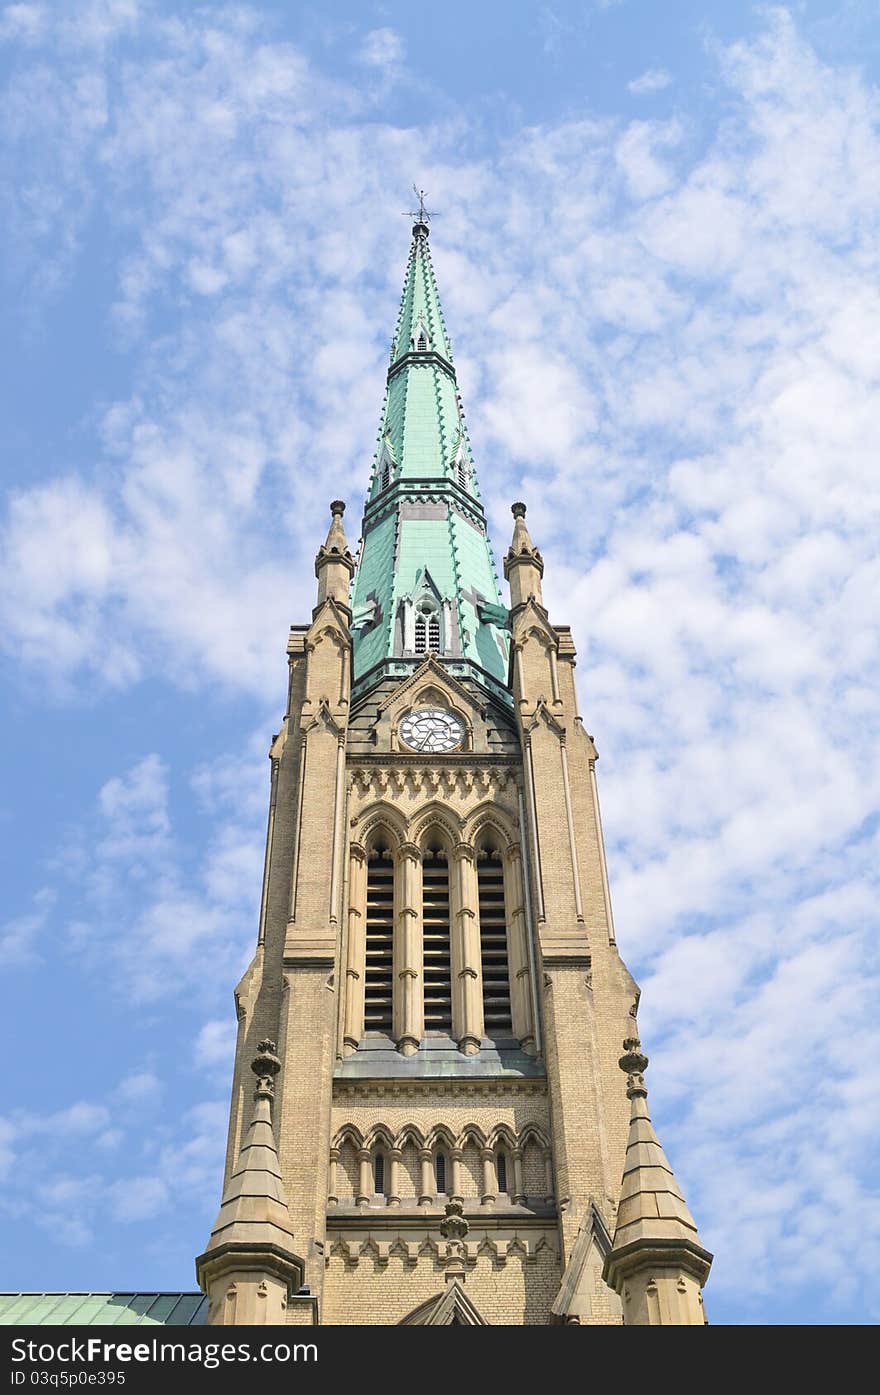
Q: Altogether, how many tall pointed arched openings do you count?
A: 3